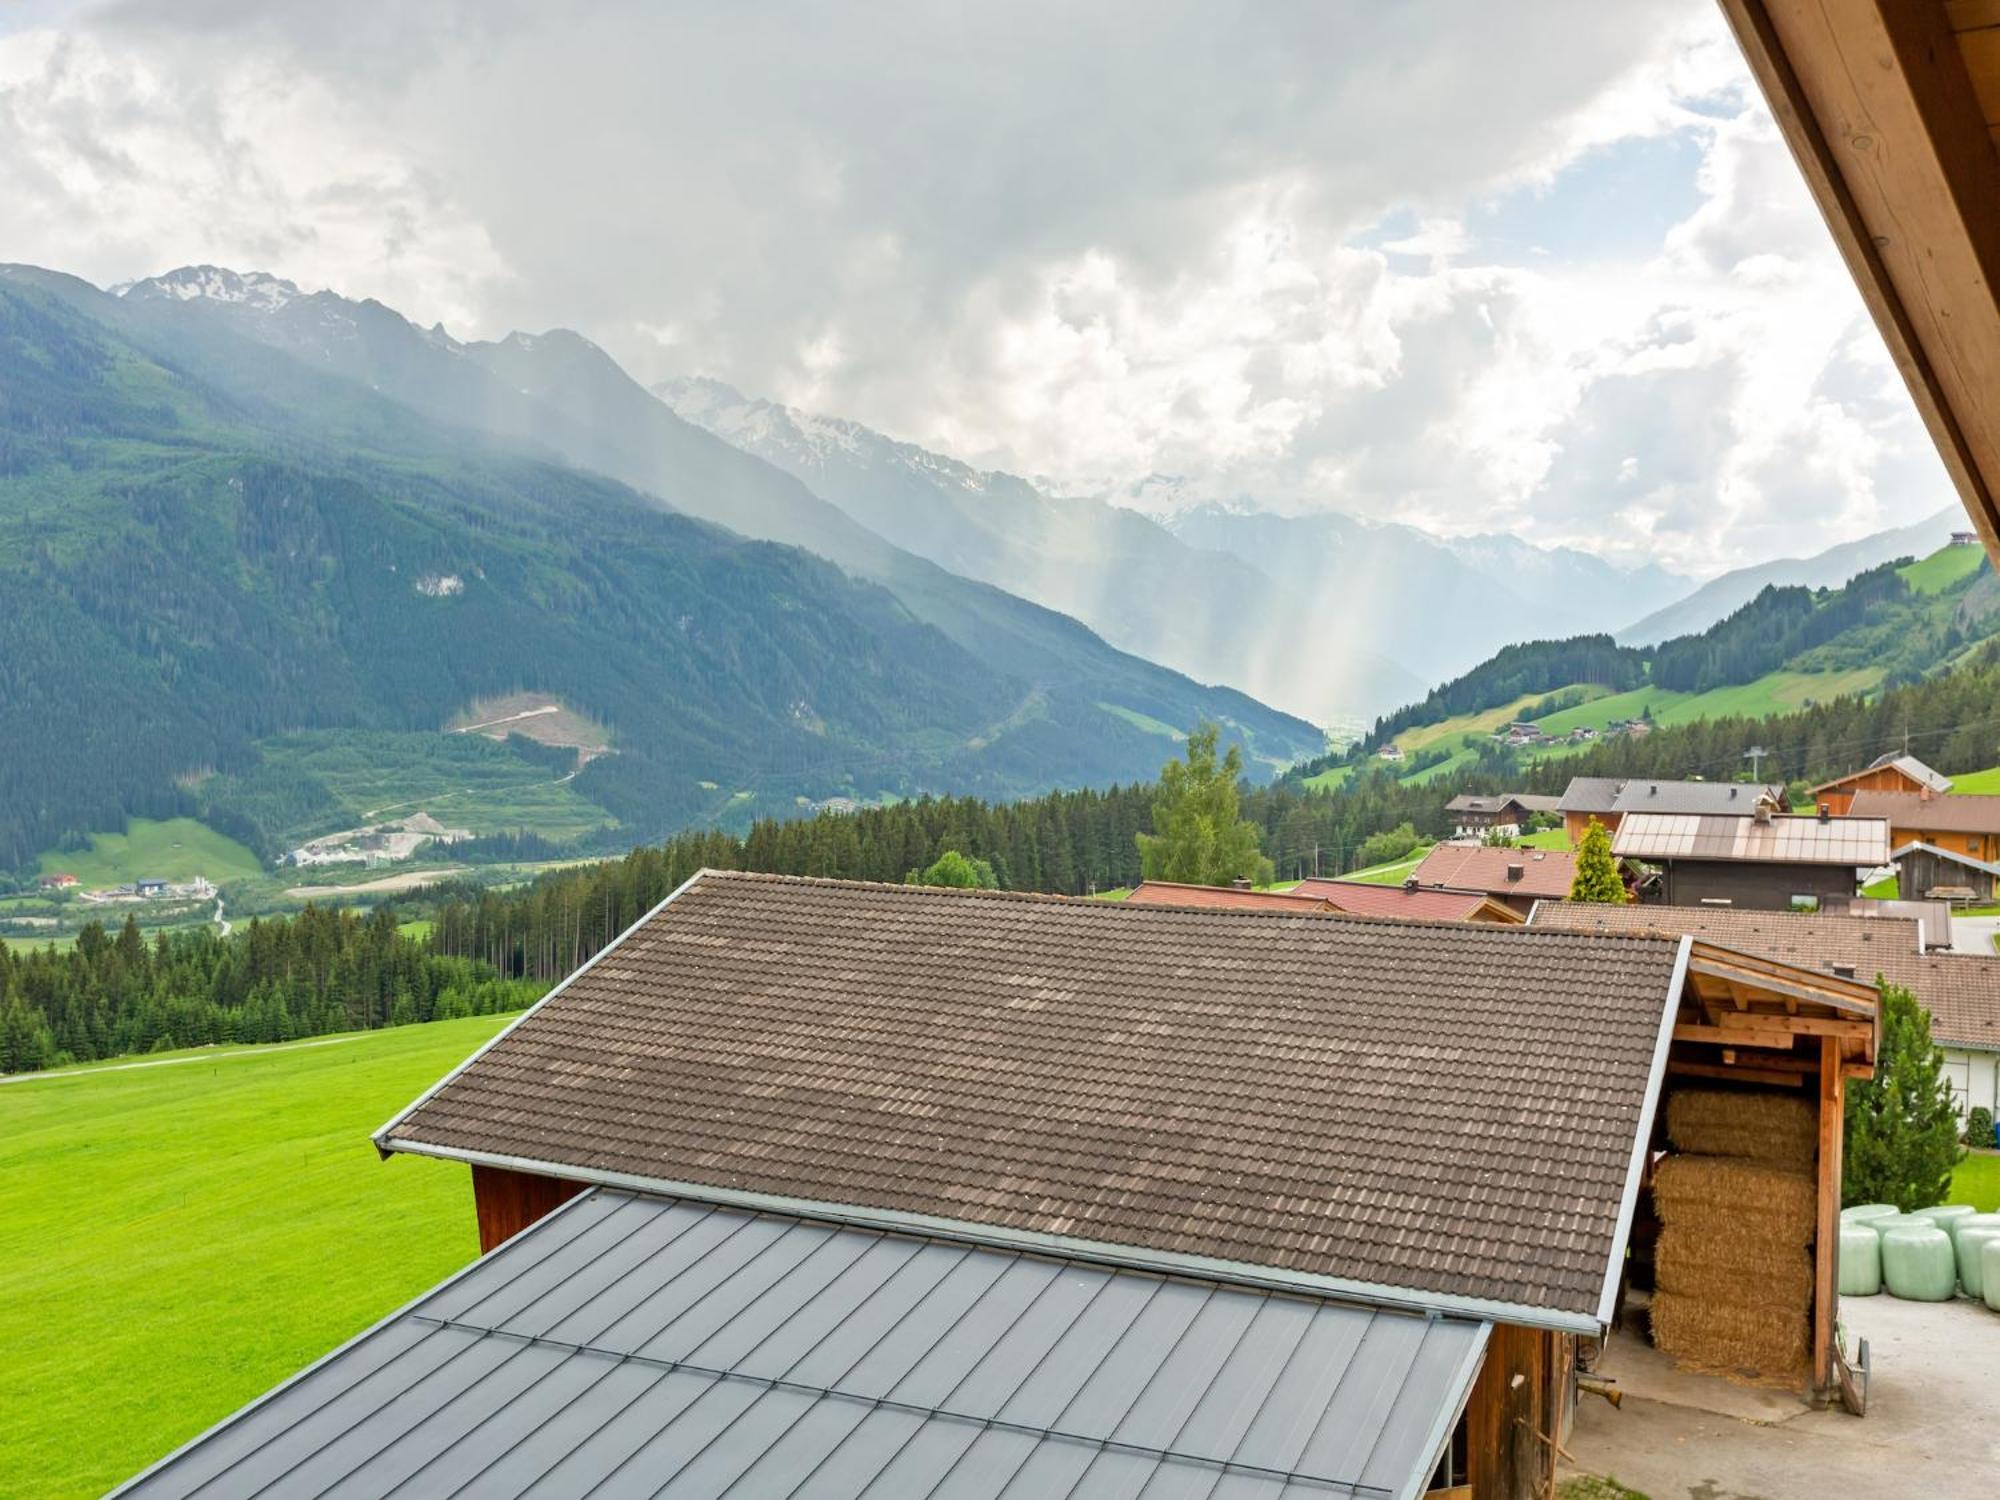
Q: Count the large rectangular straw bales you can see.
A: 4